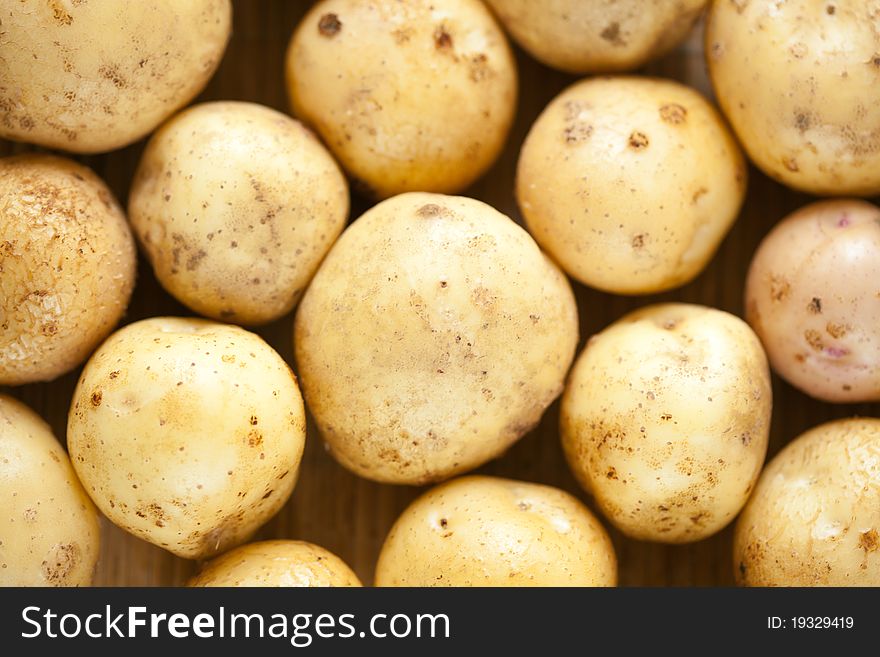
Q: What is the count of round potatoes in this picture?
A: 15